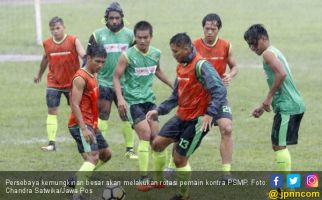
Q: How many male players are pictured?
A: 7